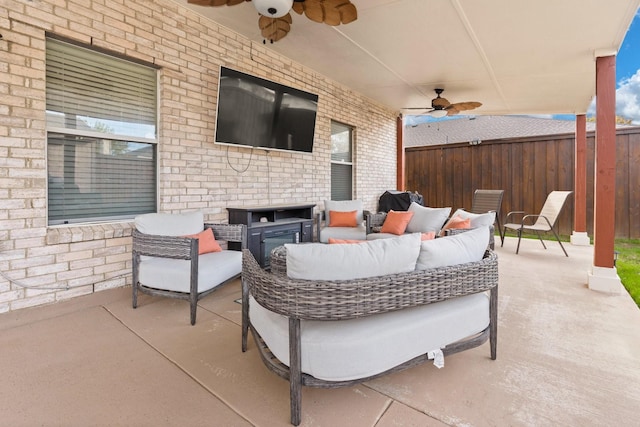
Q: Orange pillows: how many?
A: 6